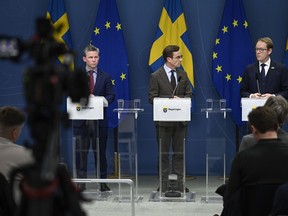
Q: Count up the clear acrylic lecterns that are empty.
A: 2